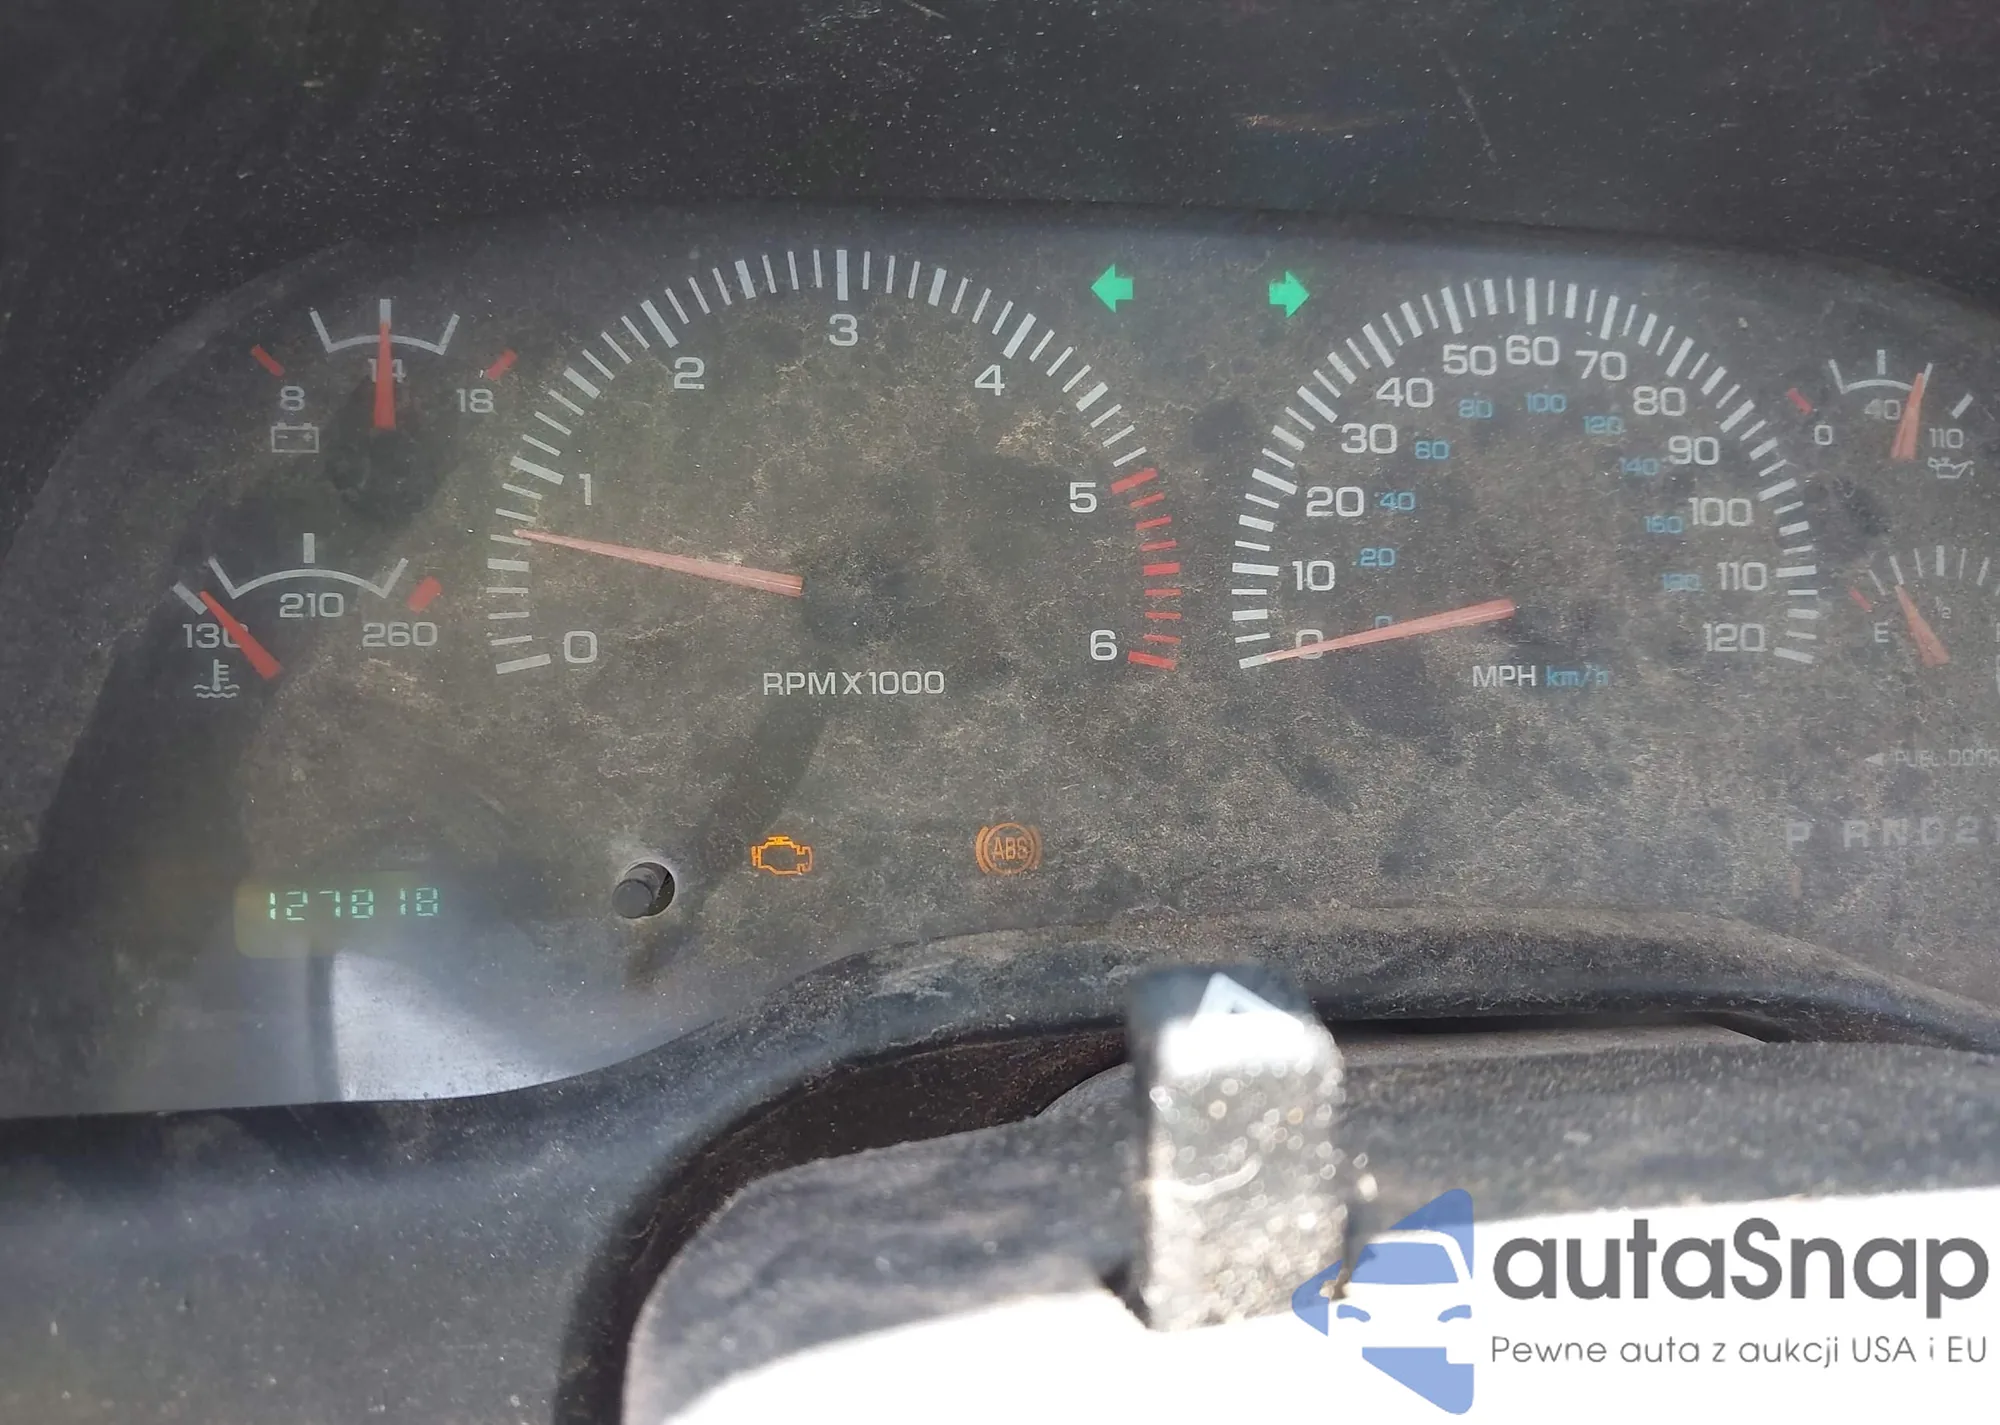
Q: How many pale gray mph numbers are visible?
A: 13